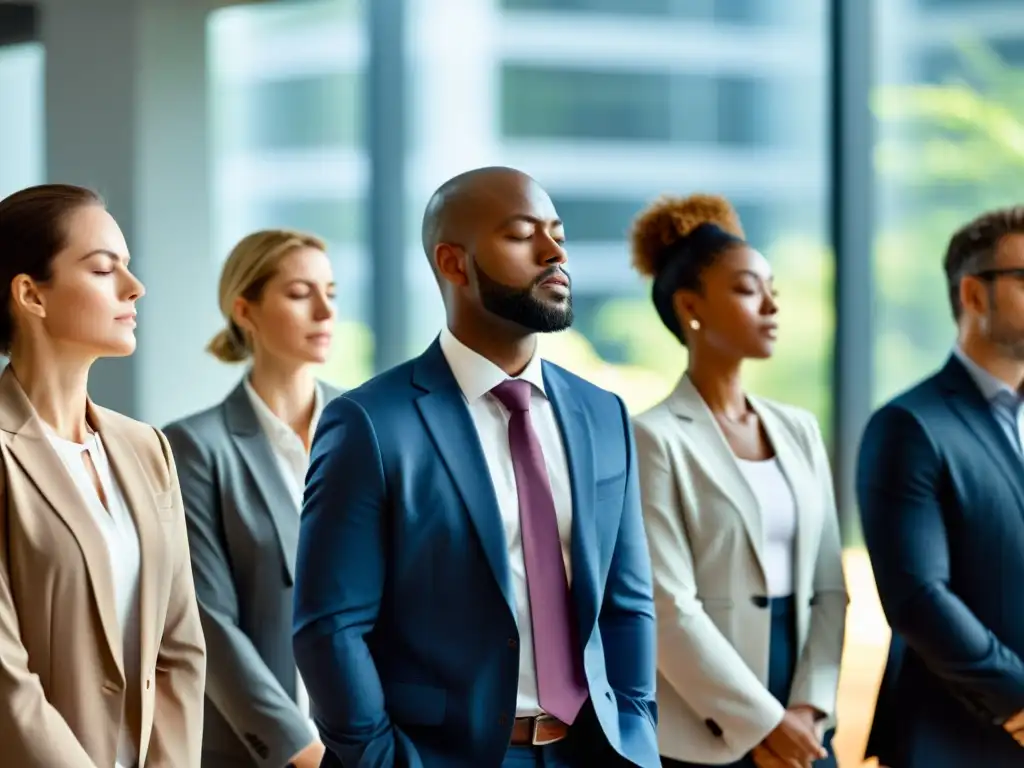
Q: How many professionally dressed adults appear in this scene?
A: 5